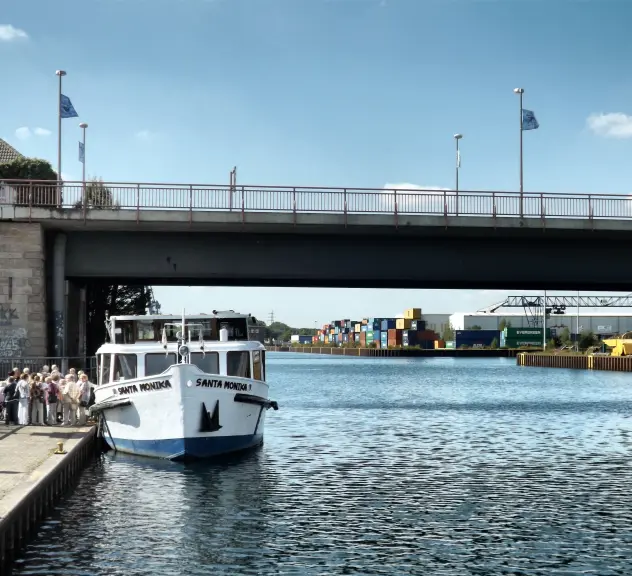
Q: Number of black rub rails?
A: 2